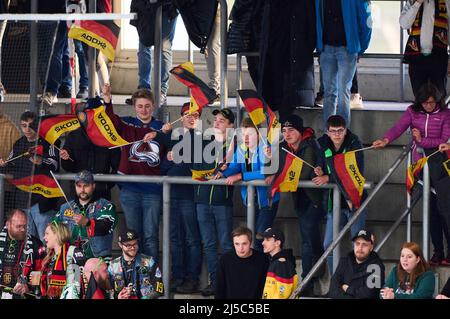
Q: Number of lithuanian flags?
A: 0